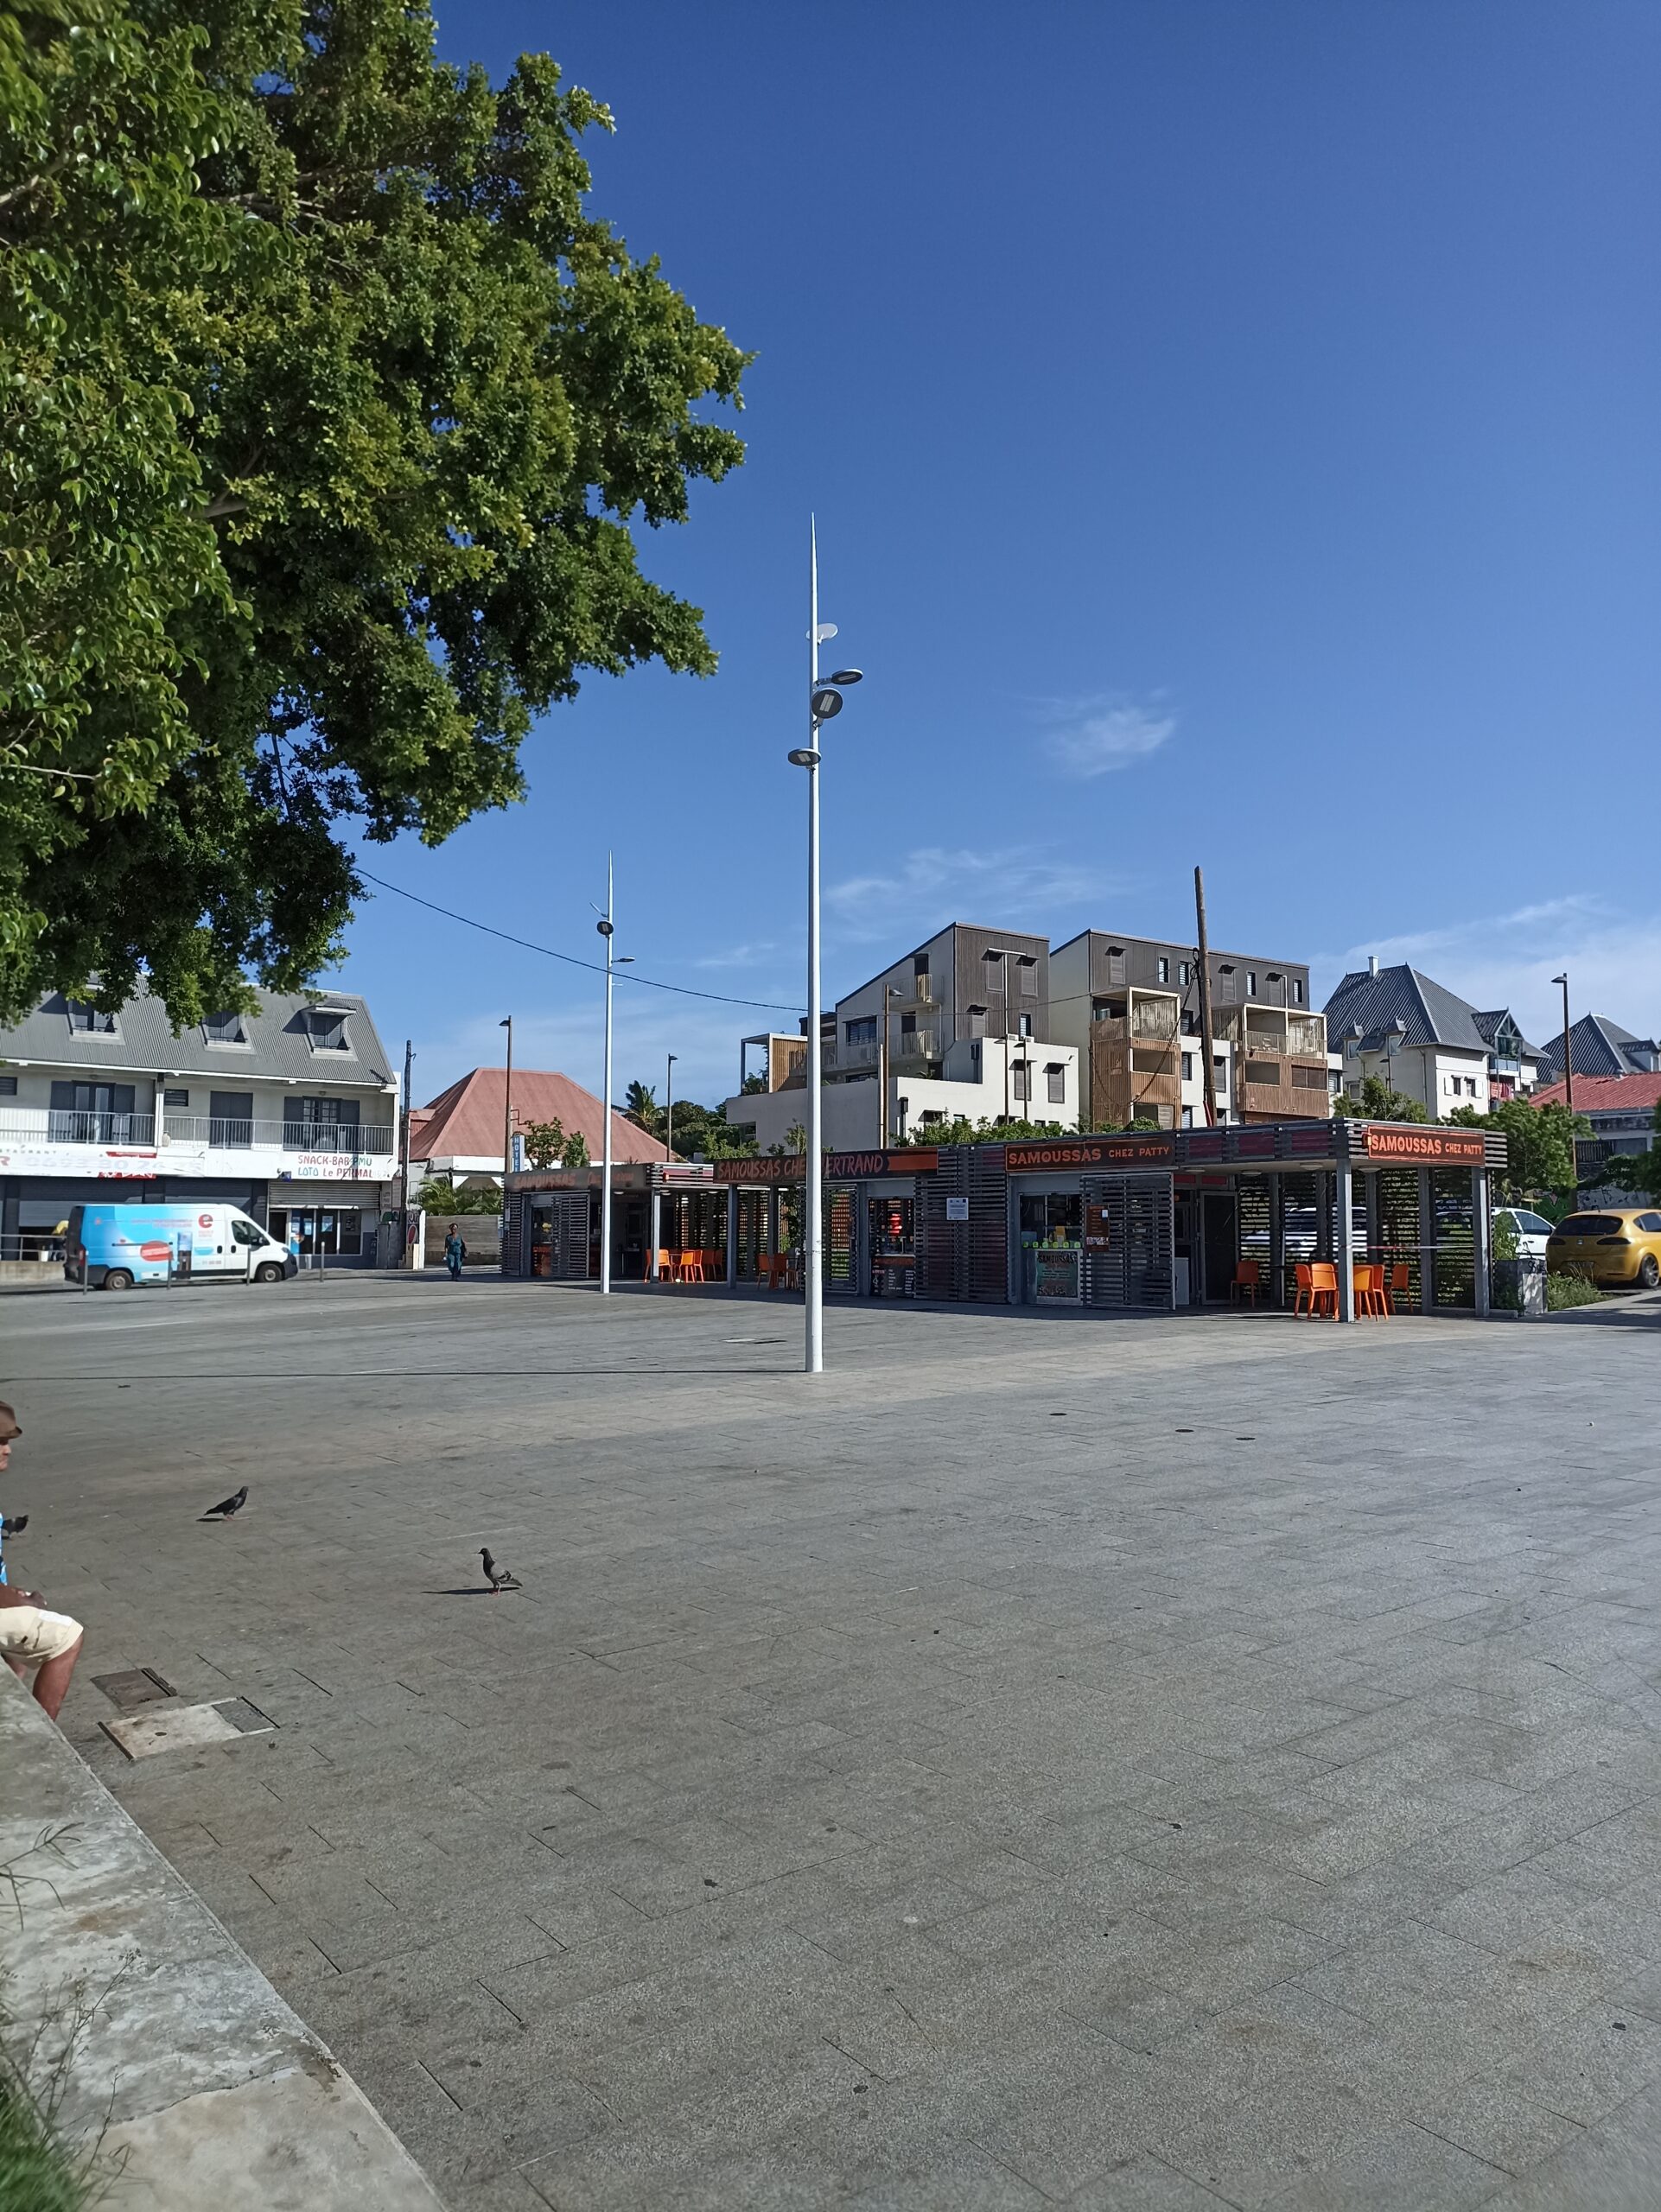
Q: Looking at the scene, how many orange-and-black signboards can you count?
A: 4